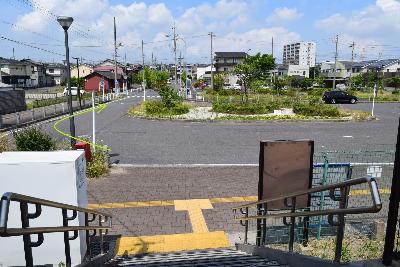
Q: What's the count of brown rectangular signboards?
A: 1